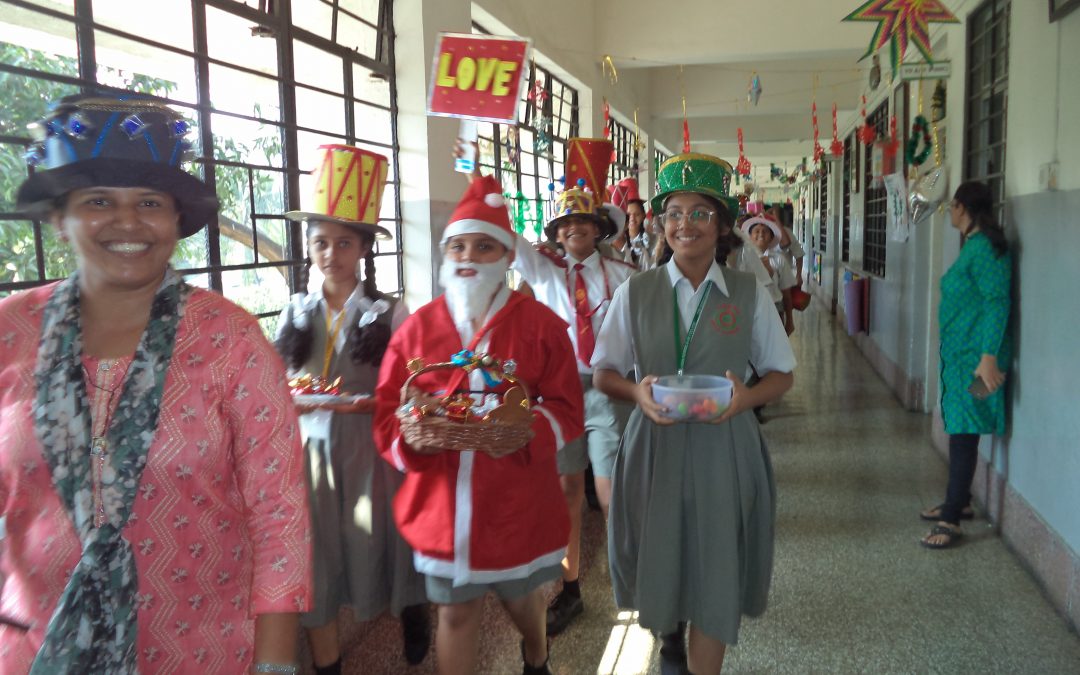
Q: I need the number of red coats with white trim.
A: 1